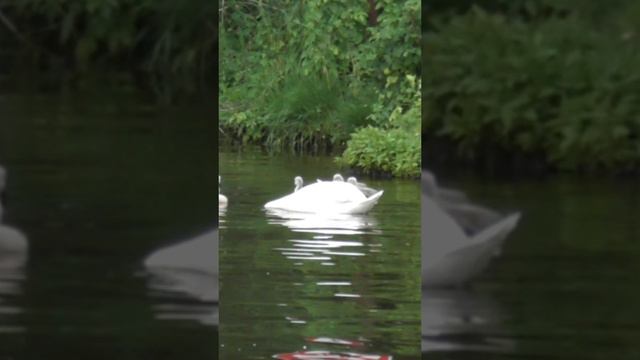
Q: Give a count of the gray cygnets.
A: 3